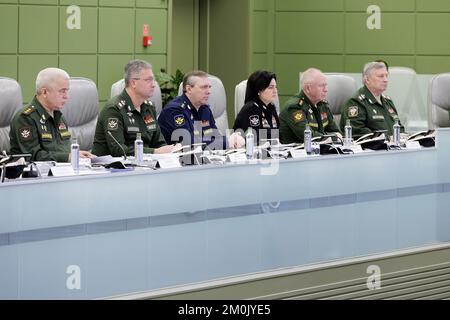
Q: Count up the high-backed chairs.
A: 8